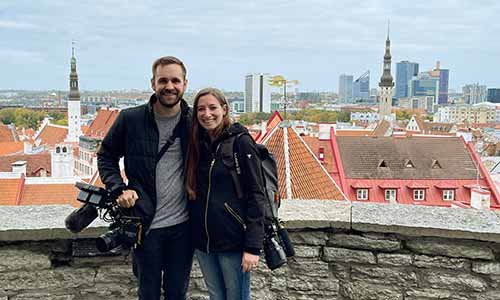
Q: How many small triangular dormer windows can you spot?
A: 3